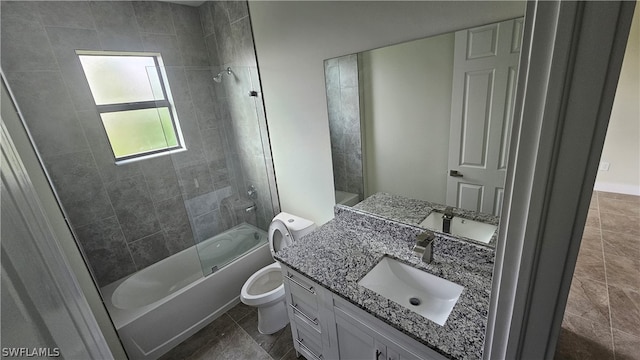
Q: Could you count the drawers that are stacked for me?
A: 3